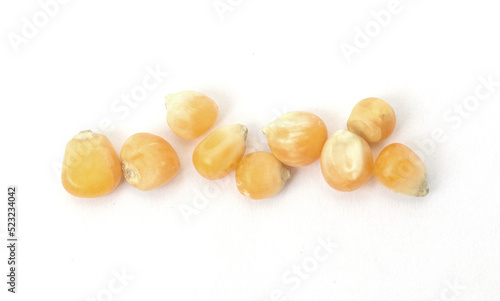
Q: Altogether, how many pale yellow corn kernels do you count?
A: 9